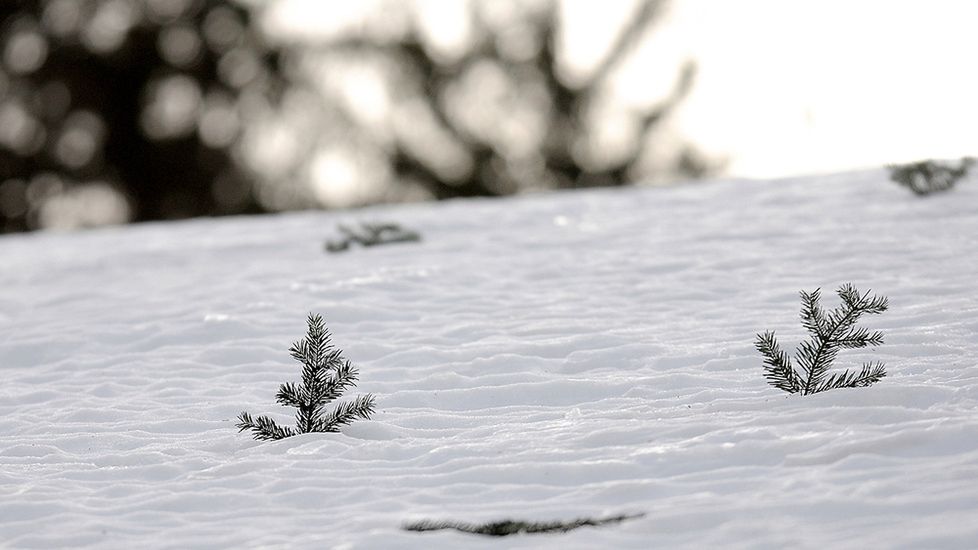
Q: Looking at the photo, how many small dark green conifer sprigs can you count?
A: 5